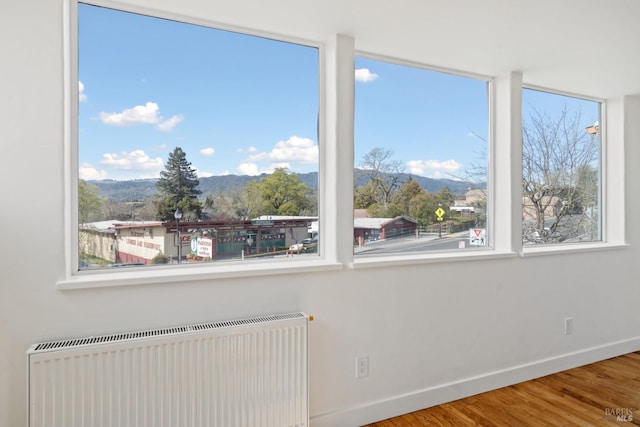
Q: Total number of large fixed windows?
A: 3